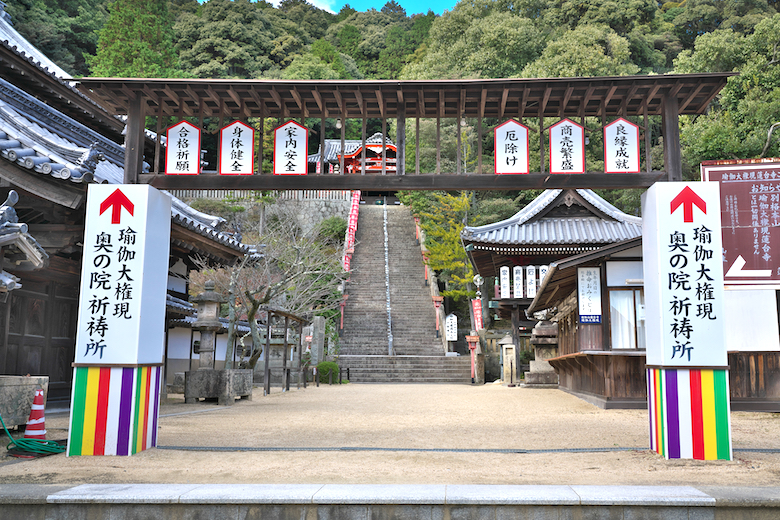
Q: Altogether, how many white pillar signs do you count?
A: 2